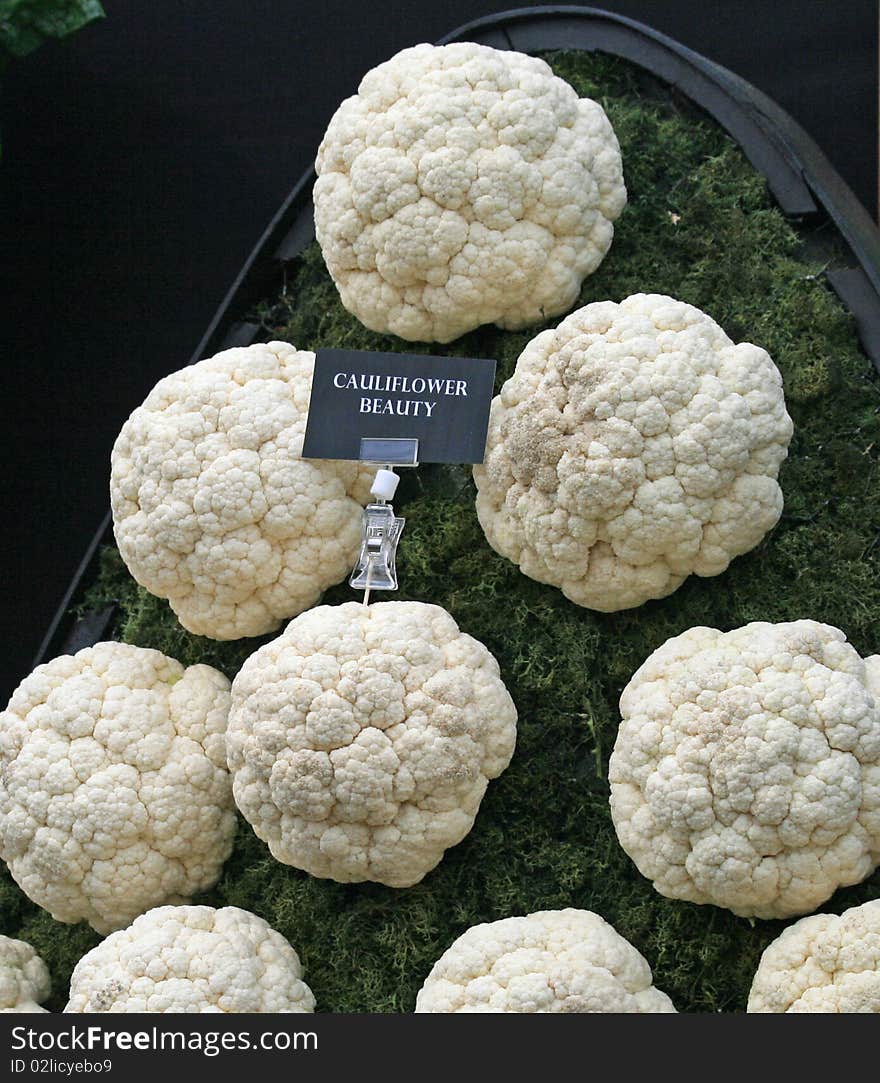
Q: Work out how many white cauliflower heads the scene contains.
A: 10